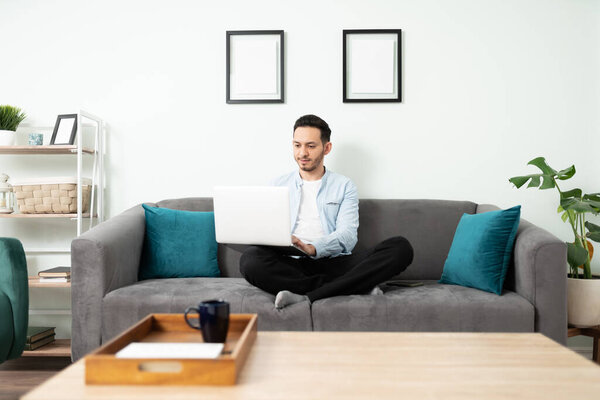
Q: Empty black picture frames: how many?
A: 3